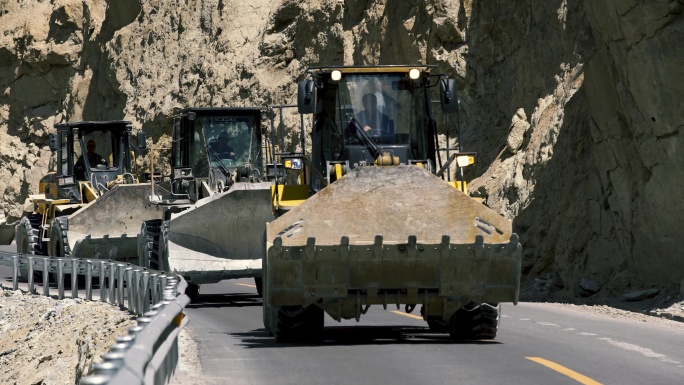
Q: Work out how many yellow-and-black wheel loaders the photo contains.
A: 3